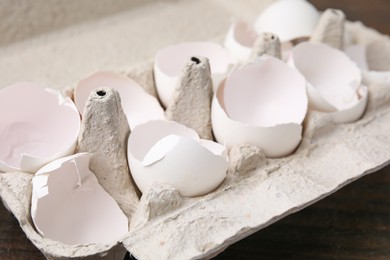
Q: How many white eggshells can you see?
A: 10